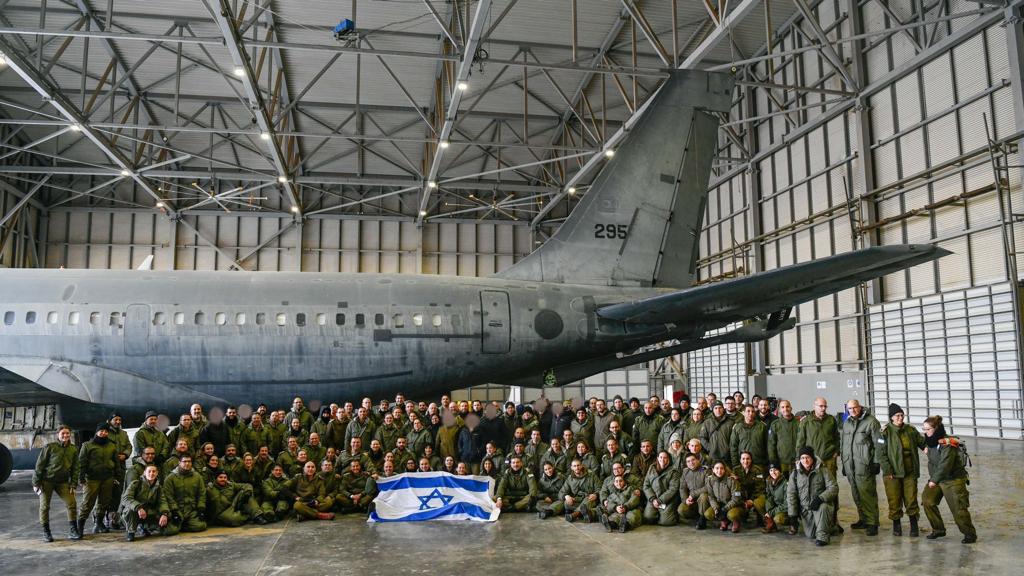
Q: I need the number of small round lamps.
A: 14